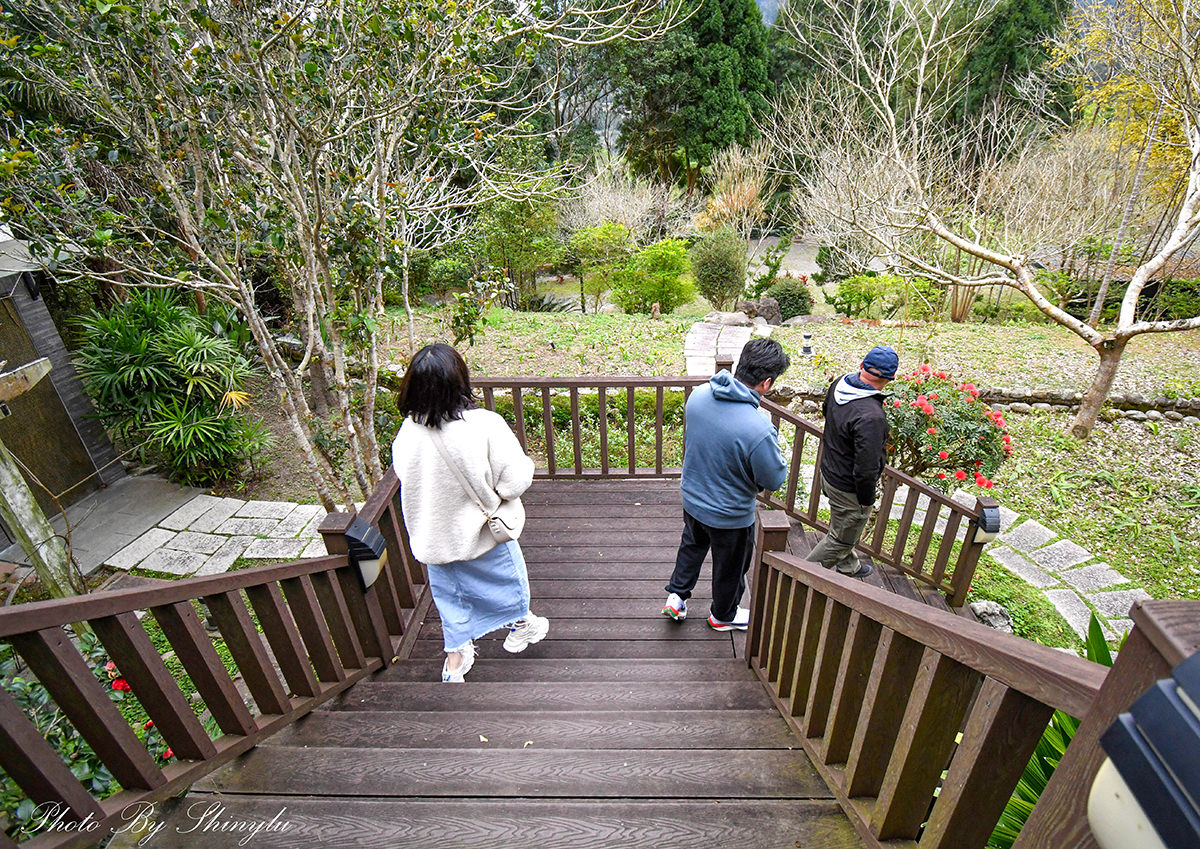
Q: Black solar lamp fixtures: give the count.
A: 3